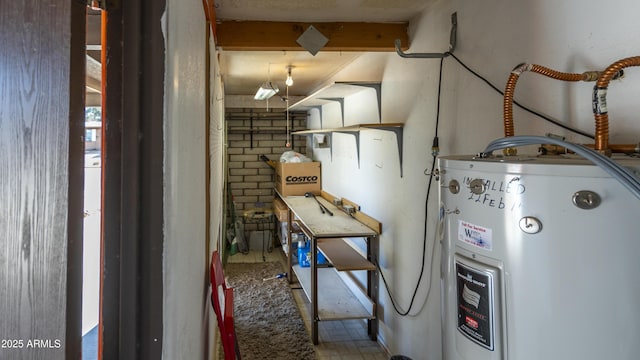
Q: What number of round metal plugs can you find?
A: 4